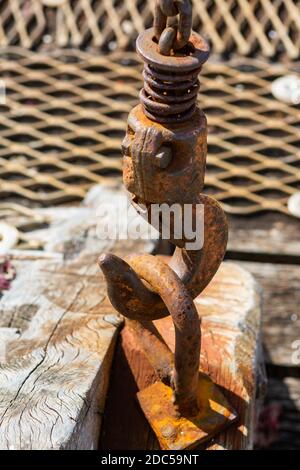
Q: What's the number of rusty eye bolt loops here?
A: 1